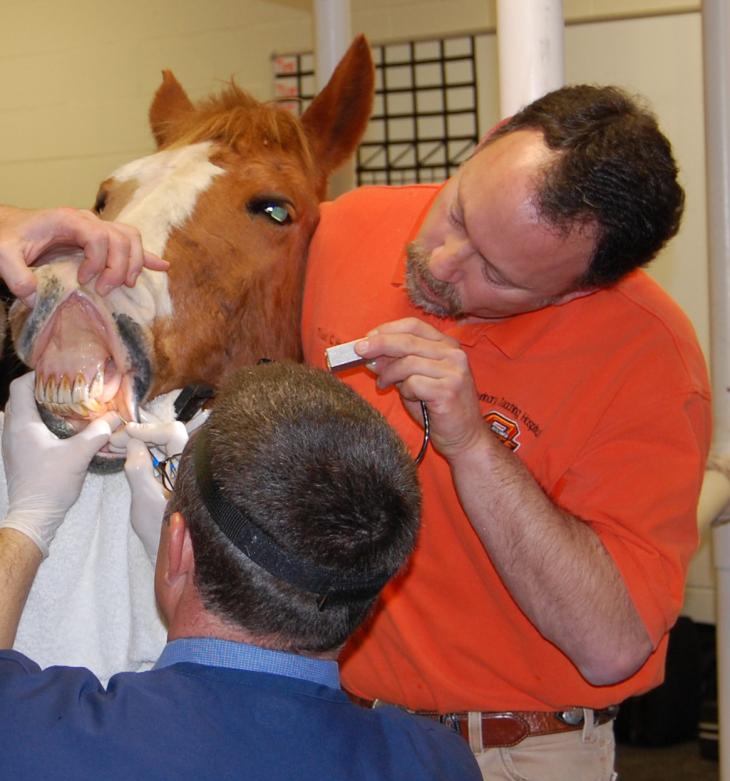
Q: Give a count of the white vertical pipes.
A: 3